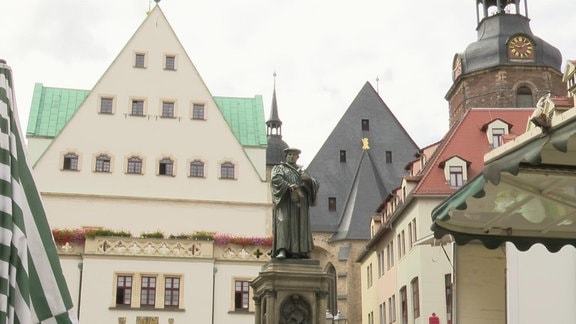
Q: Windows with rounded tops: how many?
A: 7